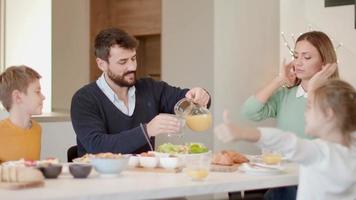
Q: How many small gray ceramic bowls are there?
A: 2